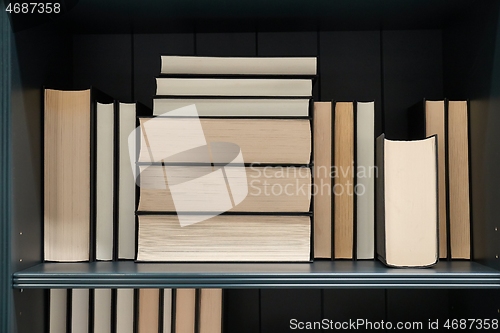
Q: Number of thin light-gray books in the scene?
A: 11